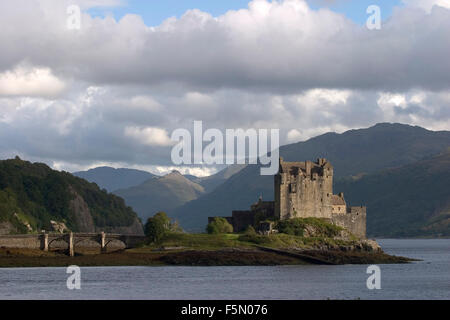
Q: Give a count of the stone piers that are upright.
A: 3